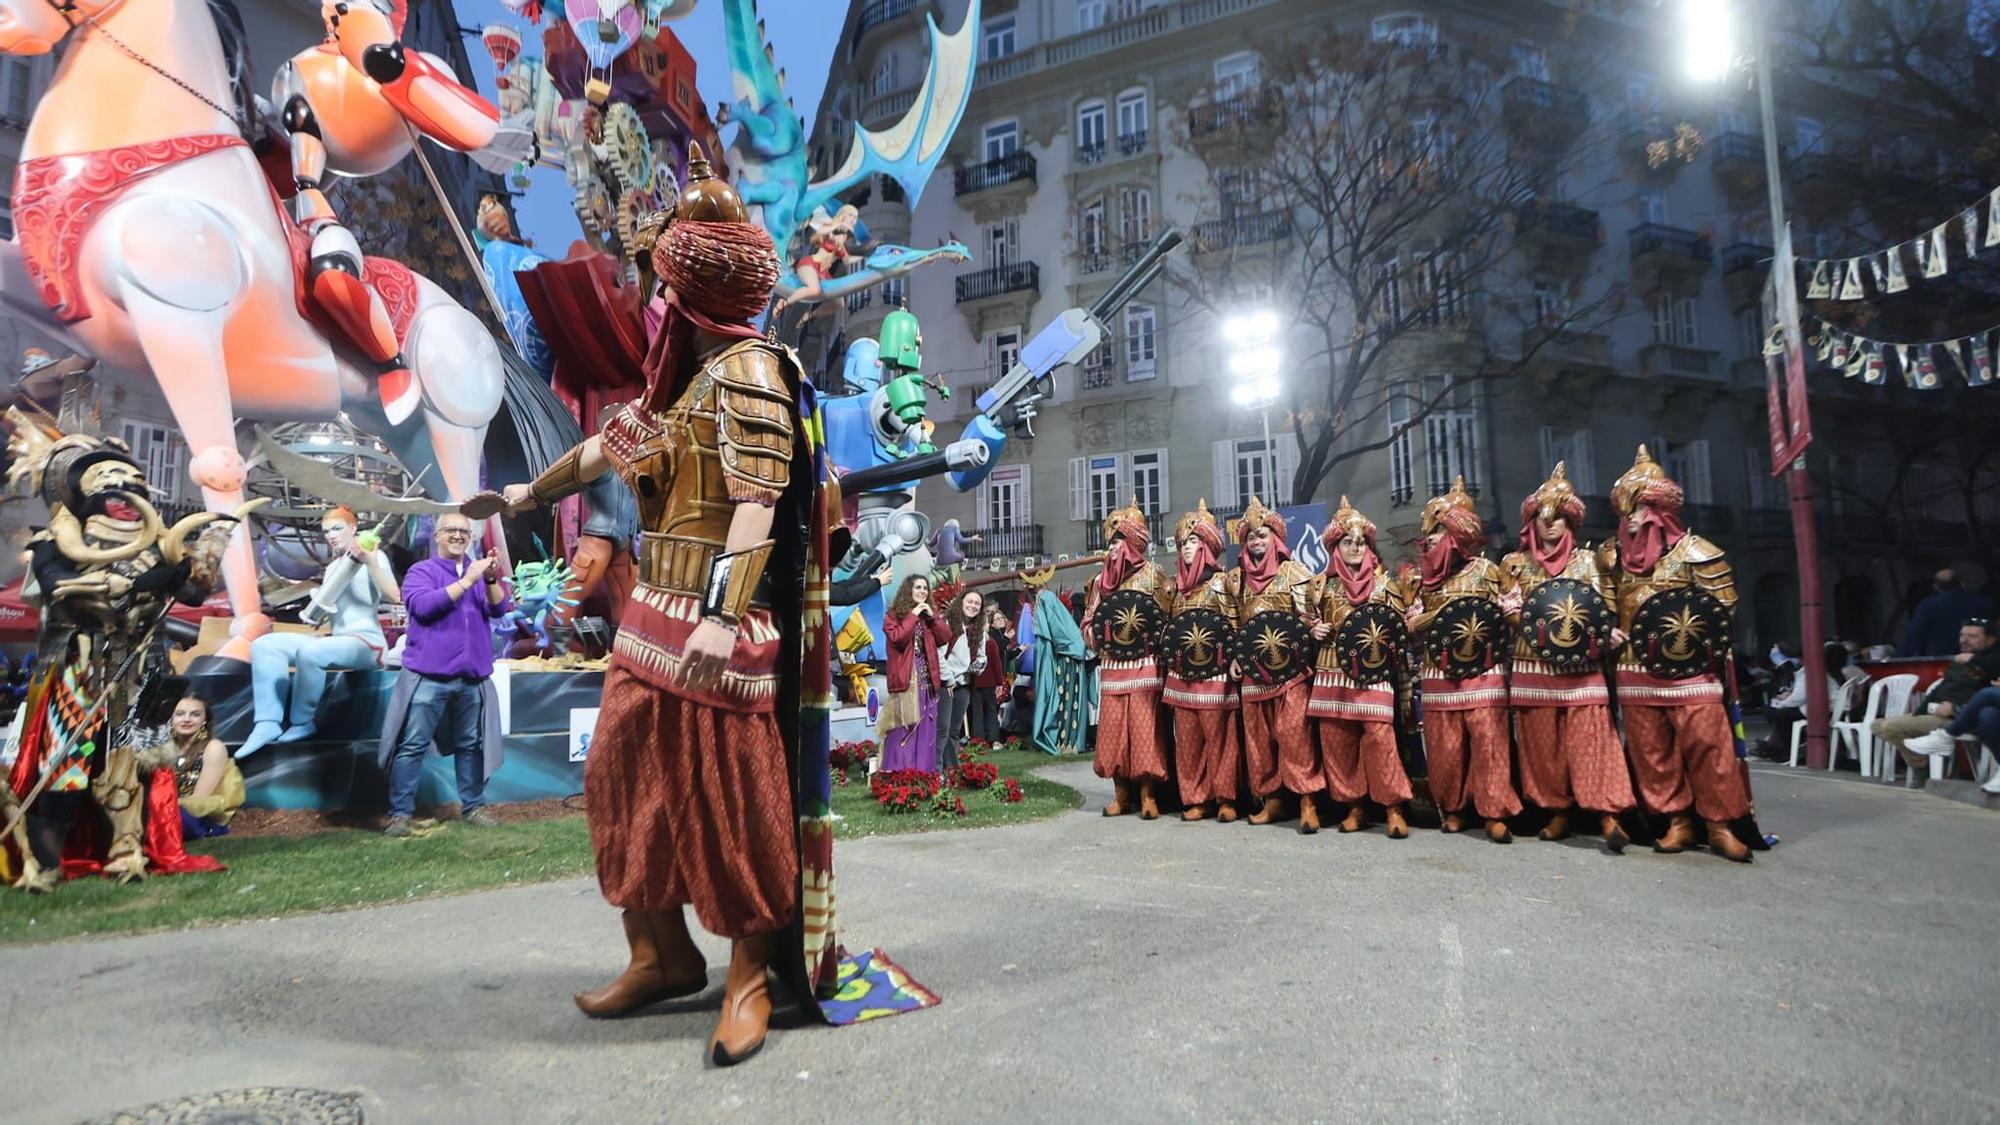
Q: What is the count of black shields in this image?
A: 7